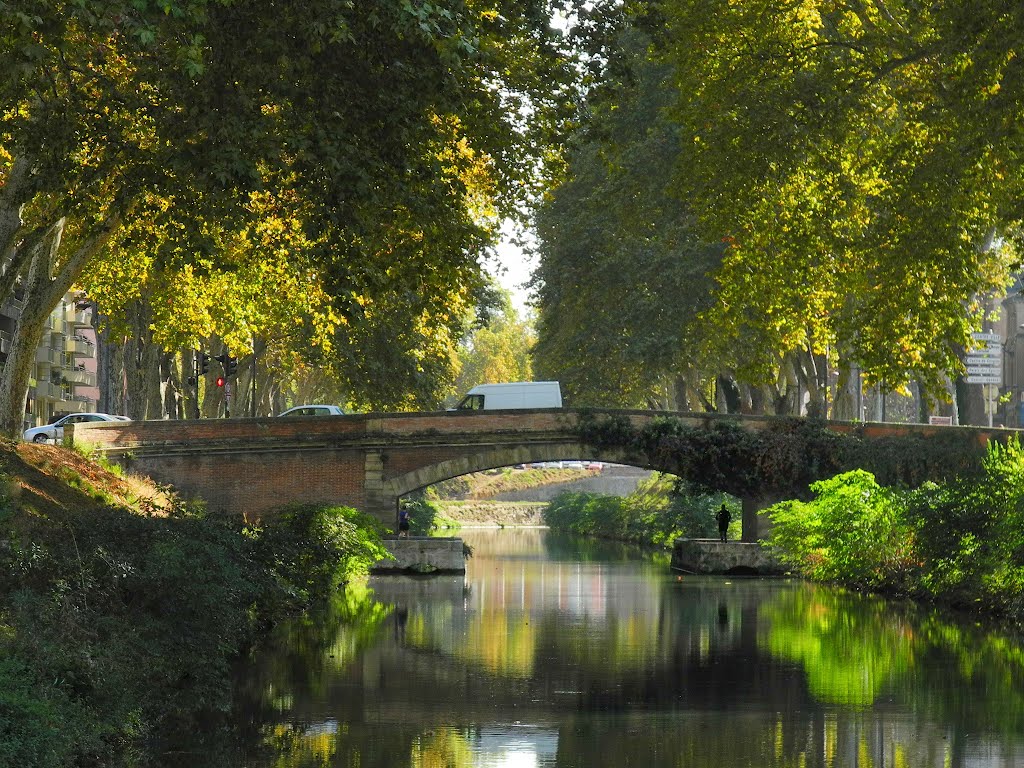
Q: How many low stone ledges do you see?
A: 2